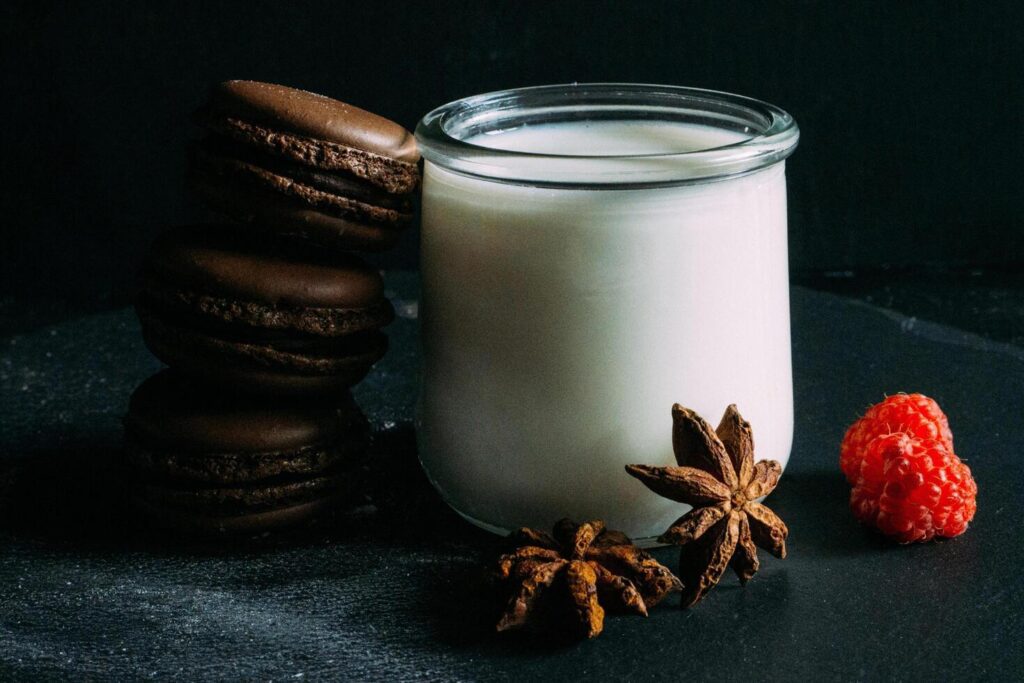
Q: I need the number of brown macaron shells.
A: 6